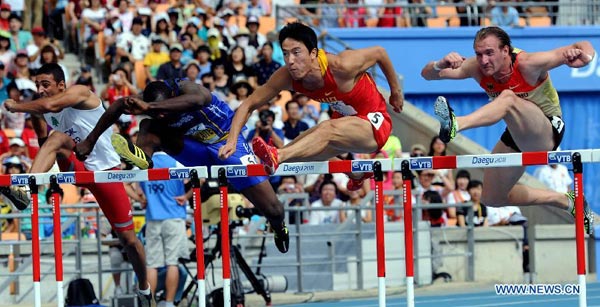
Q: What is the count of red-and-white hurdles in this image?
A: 4